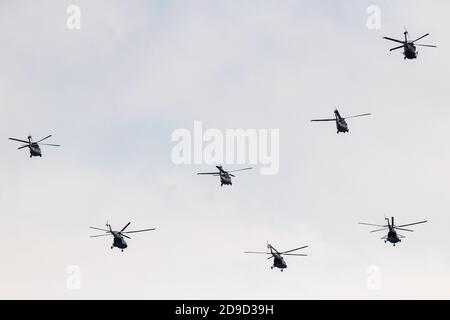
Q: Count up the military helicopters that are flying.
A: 7